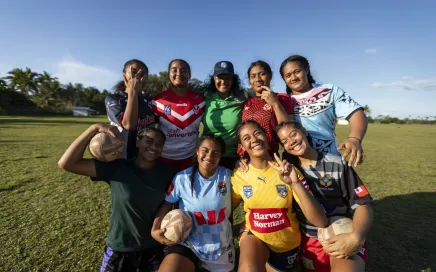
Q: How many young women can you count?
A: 9